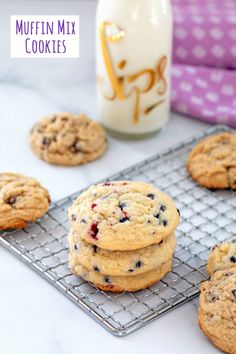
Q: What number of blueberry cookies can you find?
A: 4